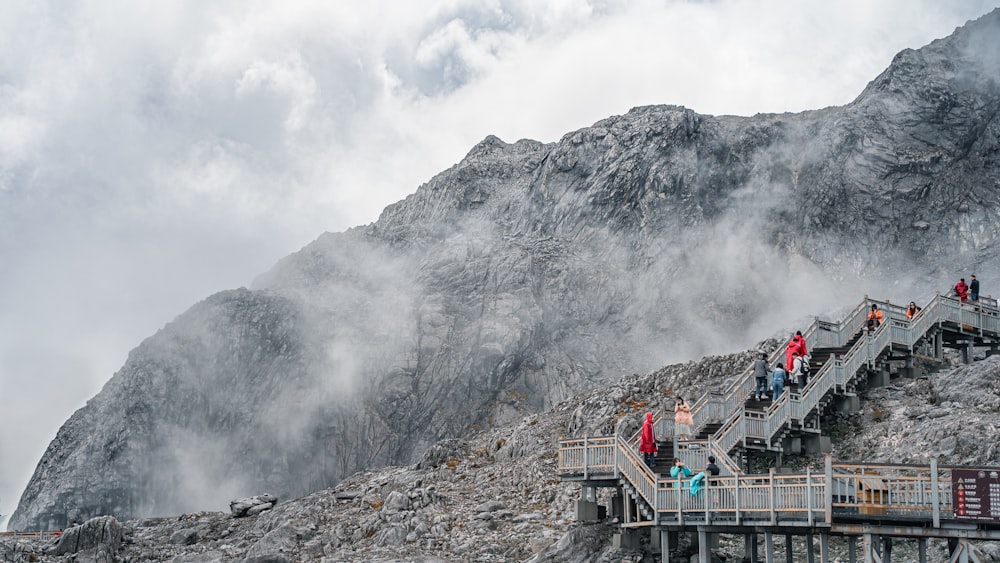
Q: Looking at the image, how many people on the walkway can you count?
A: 13